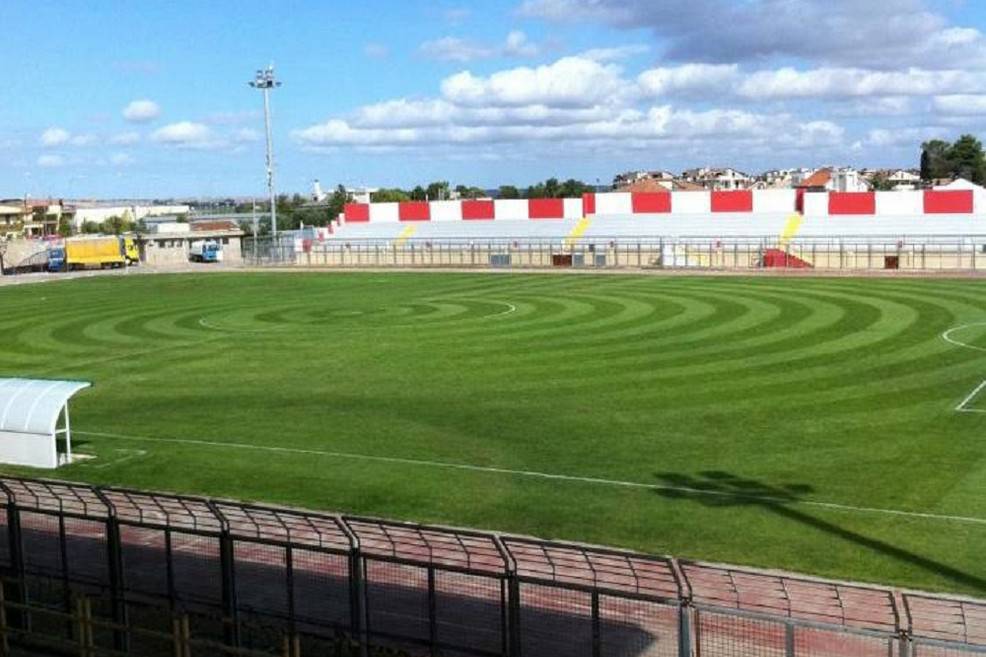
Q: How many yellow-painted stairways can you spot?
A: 3